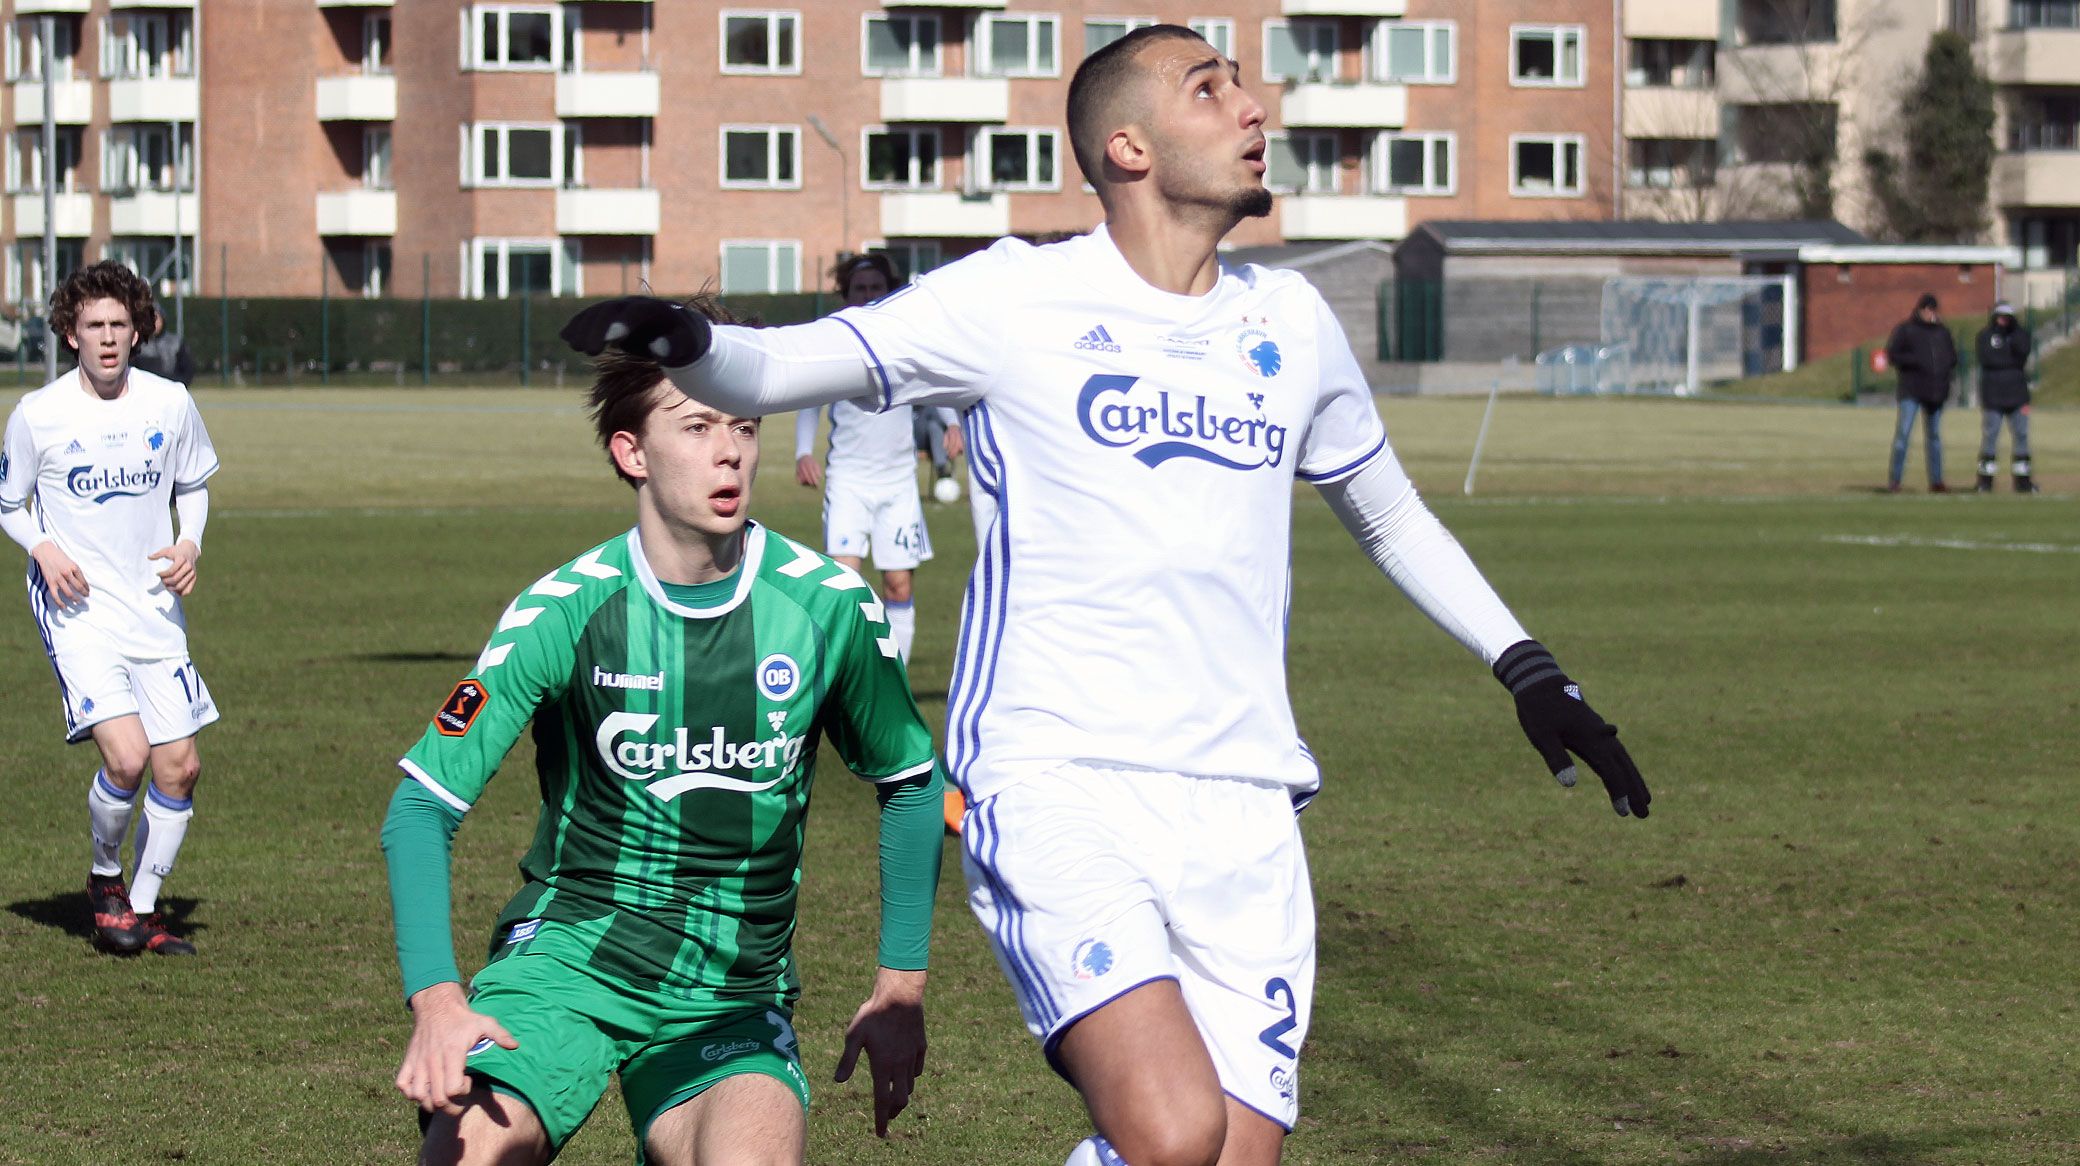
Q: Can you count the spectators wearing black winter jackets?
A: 2